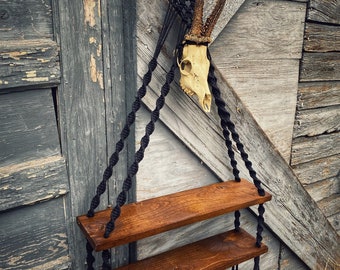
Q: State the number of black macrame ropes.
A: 4